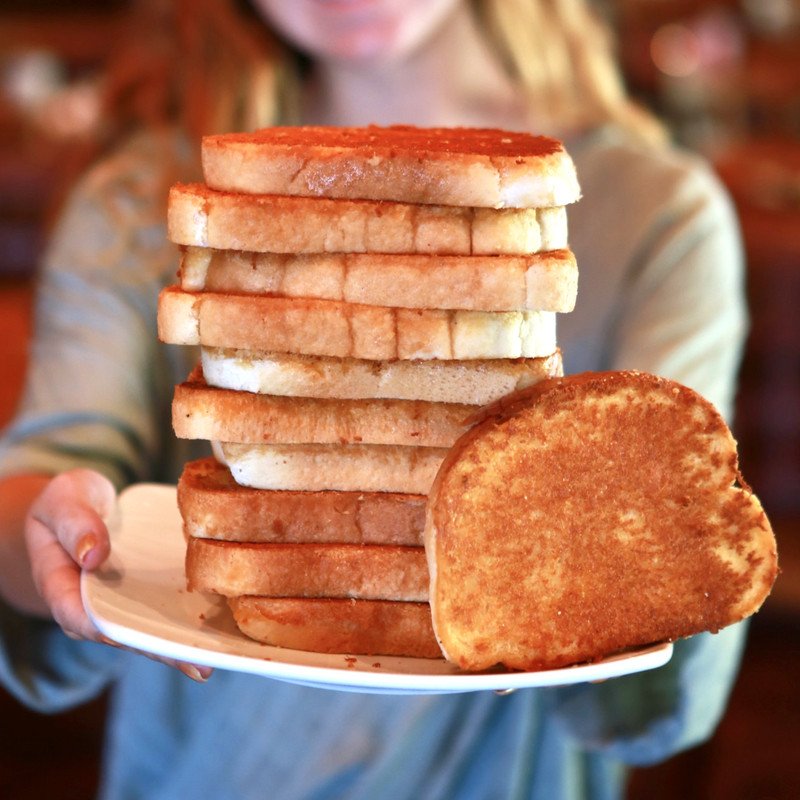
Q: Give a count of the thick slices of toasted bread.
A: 11